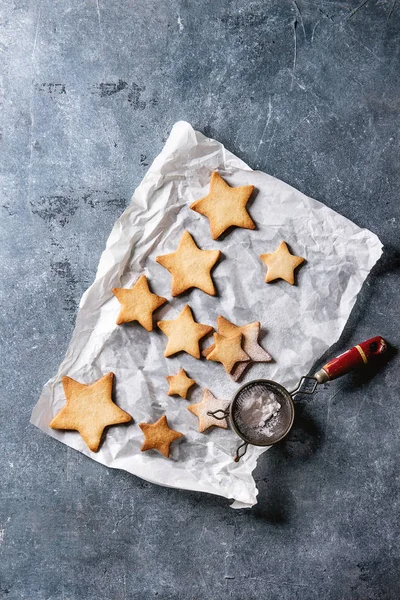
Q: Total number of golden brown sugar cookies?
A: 11